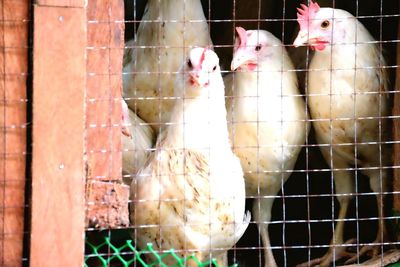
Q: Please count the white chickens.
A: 5